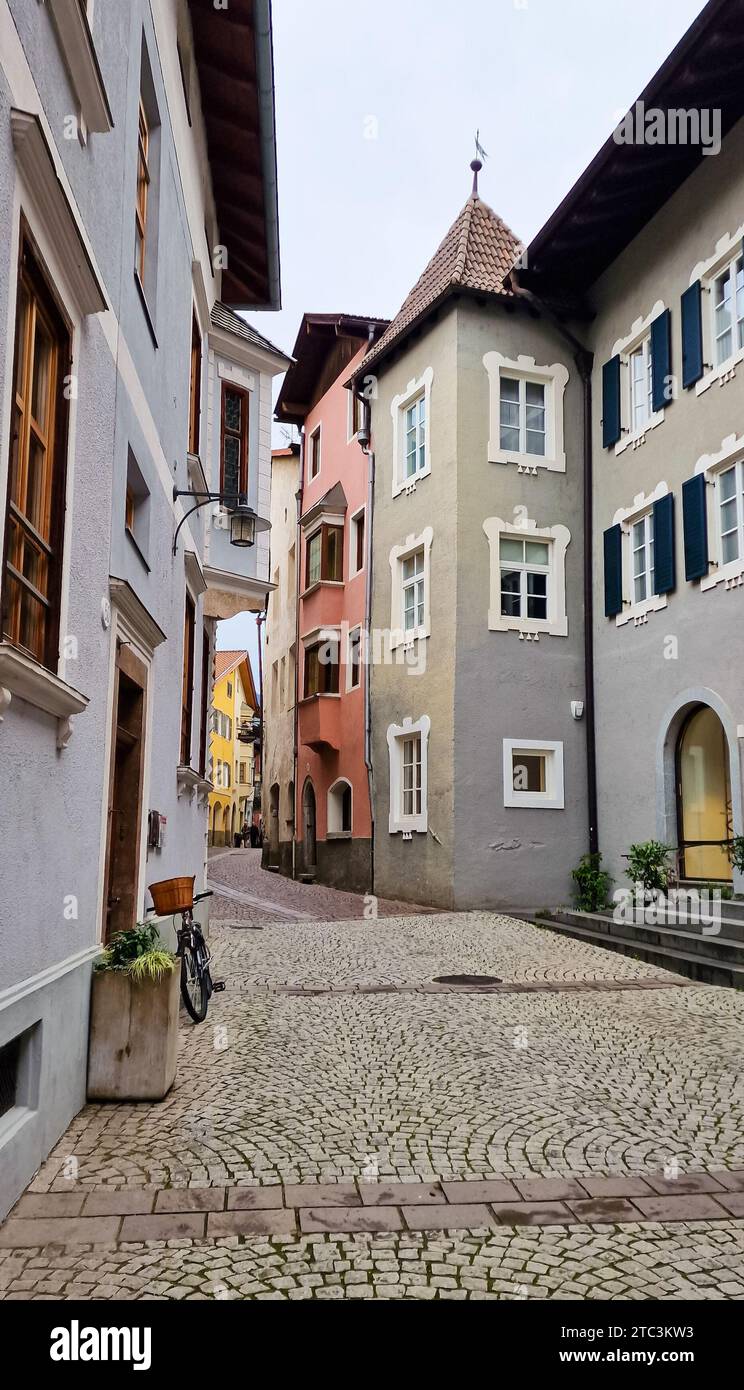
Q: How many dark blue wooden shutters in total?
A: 6